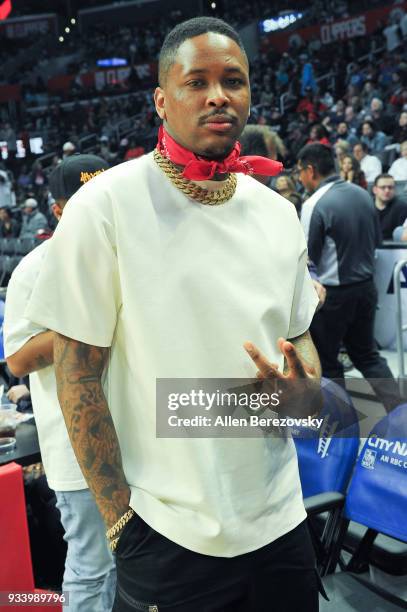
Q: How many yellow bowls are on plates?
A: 0